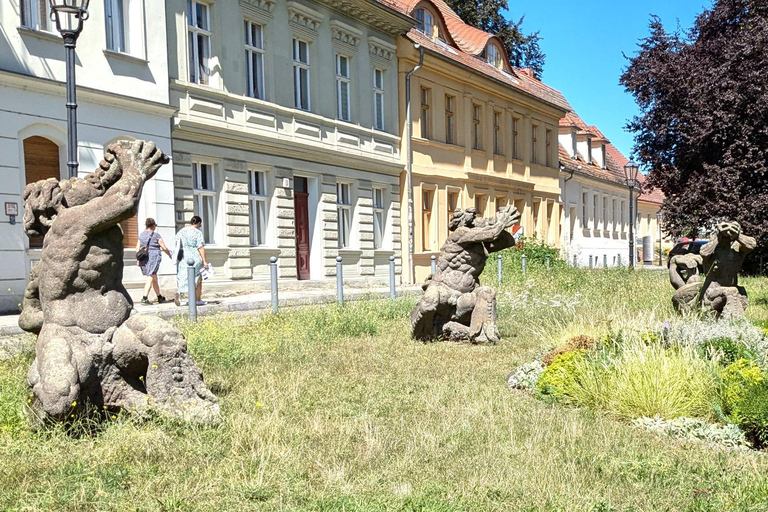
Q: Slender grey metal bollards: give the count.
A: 12